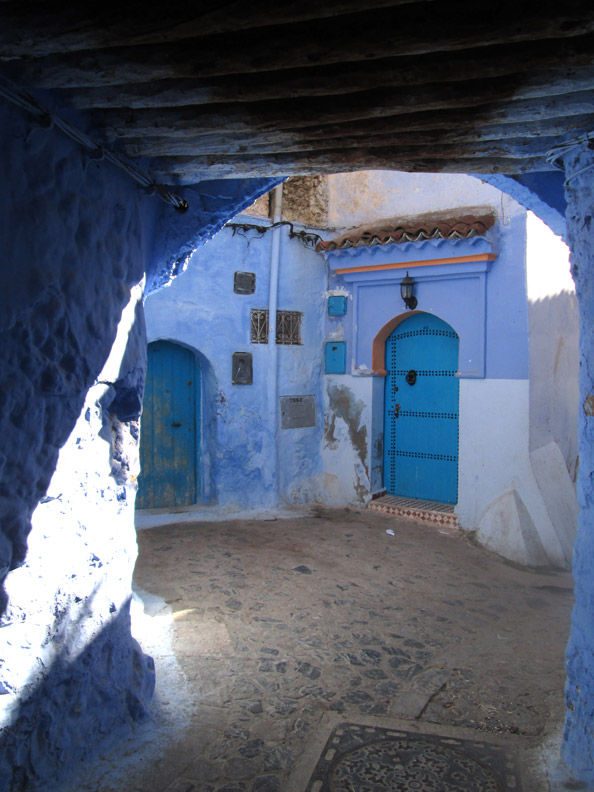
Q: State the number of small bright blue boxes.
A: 2